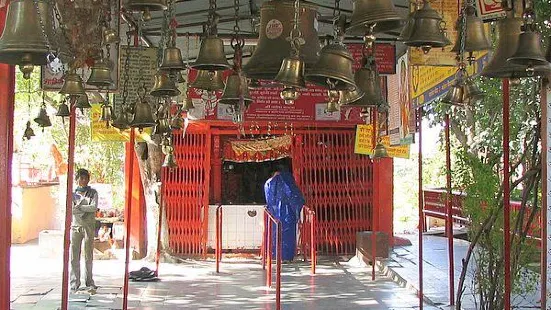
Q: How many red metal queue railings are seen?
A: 3